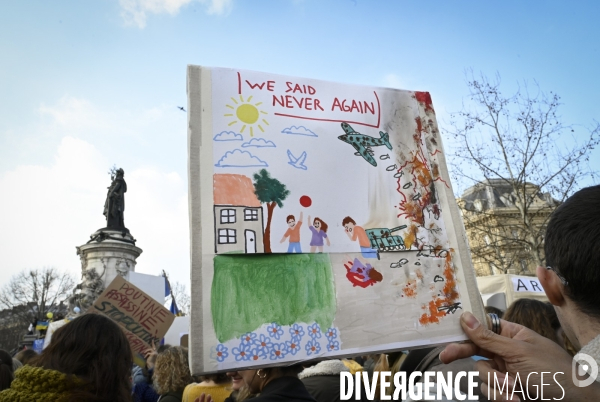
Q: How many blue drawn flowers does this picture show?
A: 13